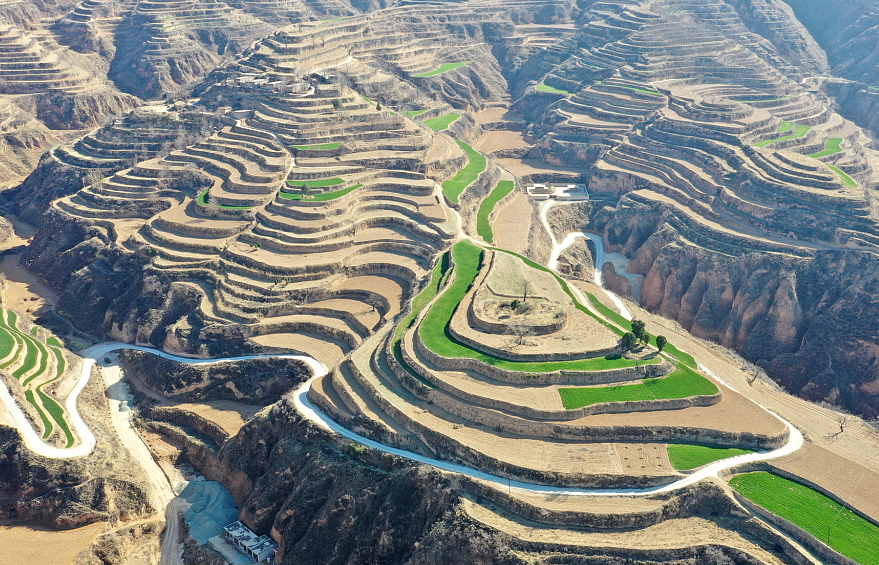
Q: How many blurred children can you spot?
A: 0